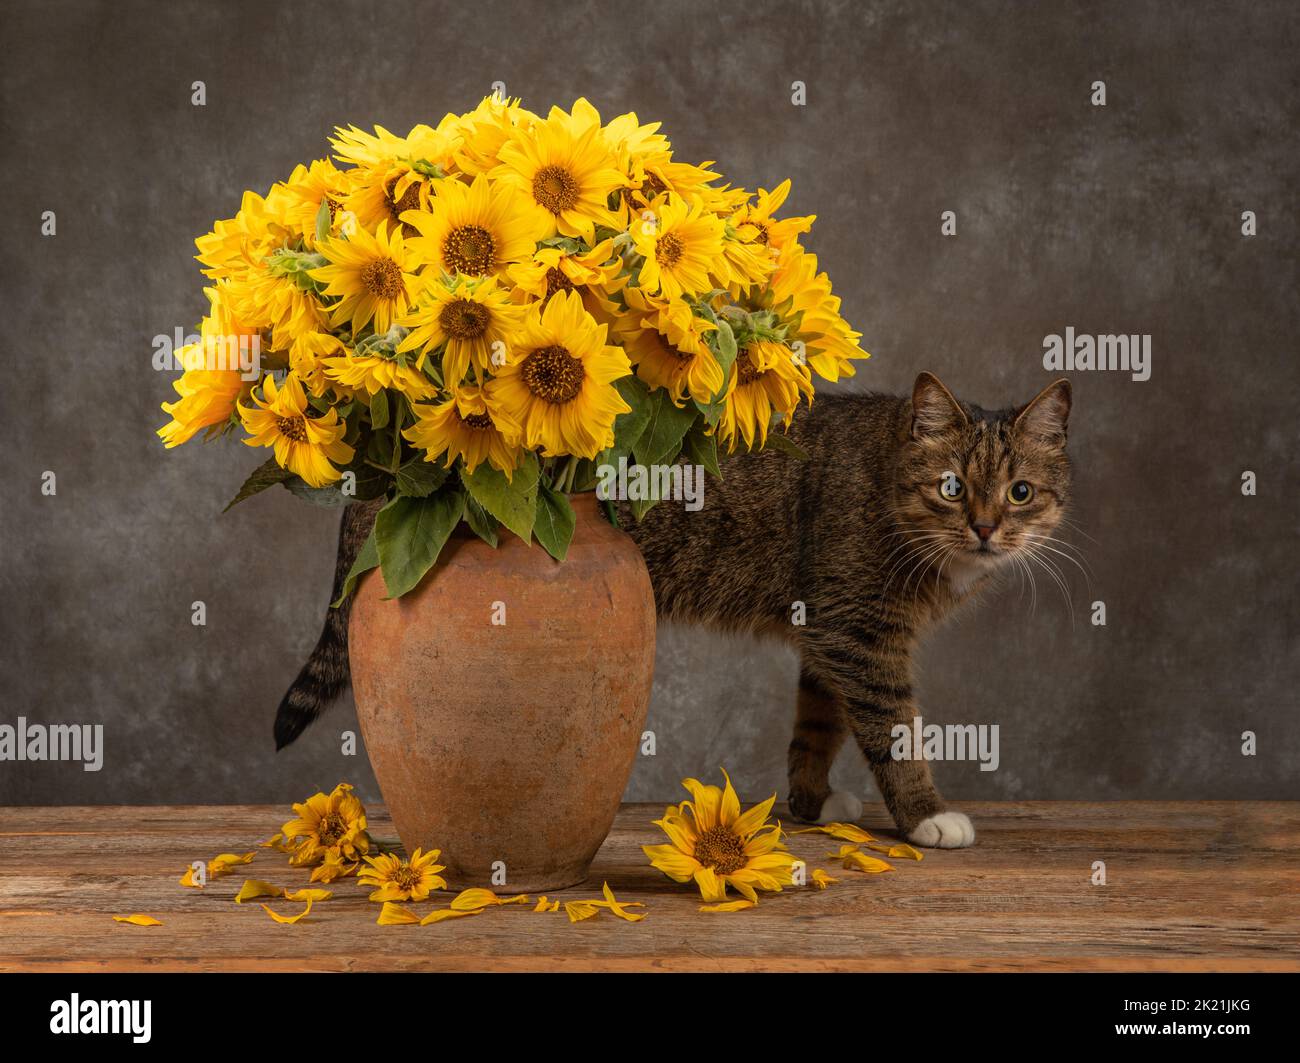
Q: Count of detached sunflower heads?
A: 3